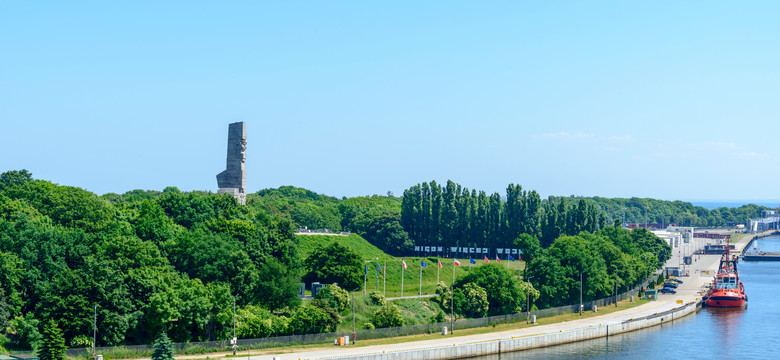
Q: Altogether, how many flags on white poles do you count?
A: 11